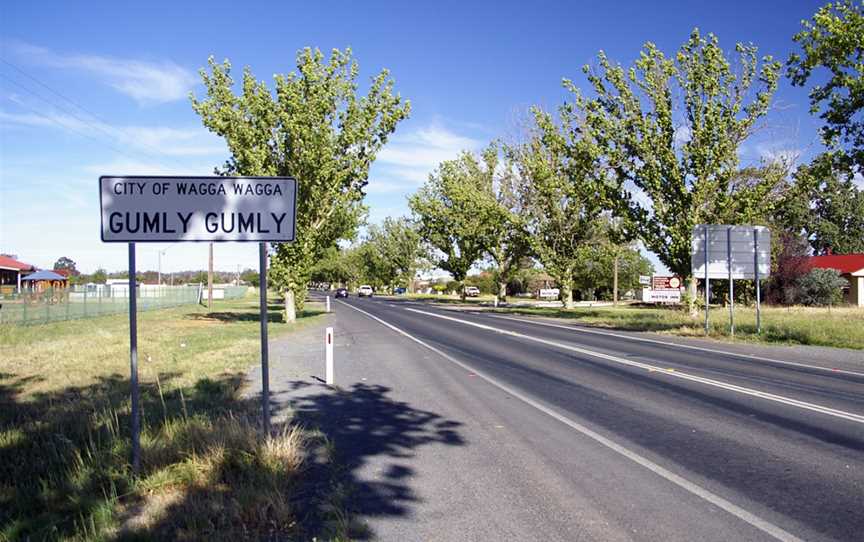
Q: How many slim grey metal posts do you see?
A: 5